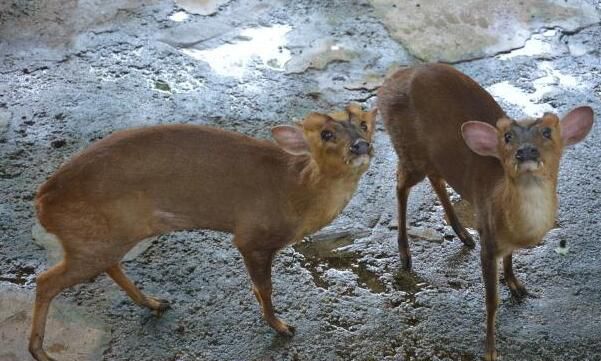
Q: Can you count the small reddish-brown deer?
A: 2